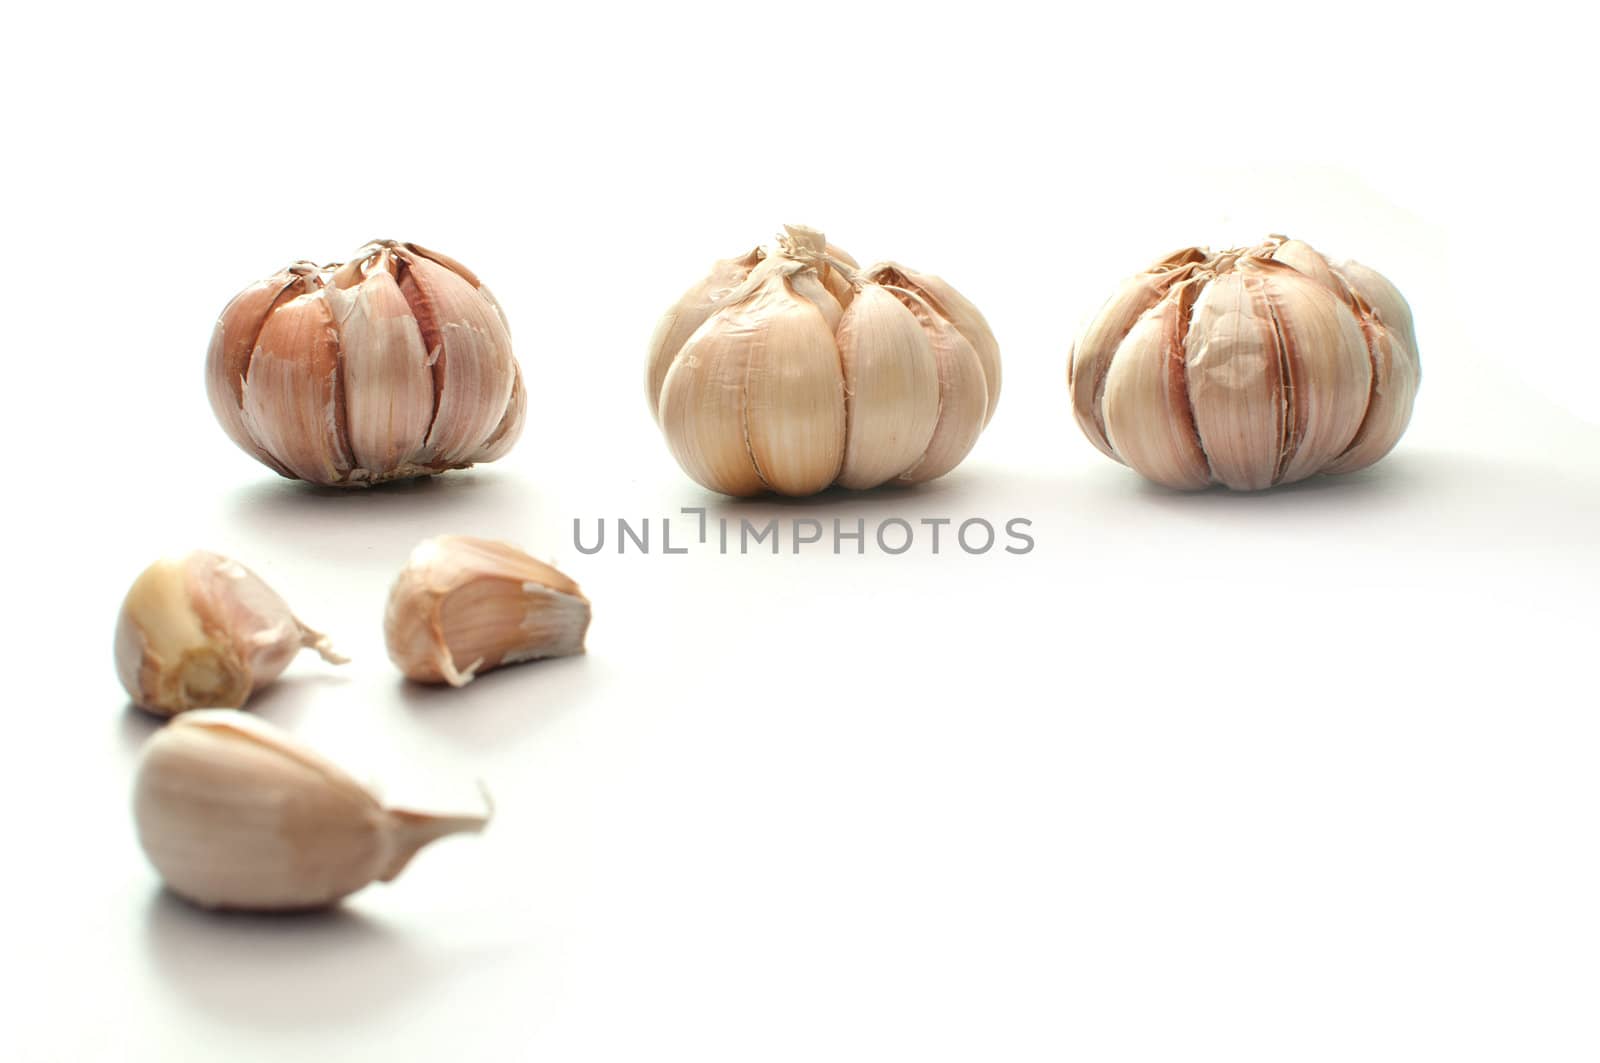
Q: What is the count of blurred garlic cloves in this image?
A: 3